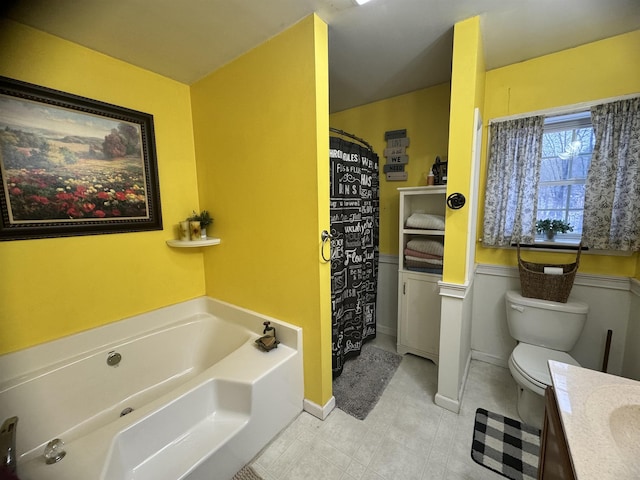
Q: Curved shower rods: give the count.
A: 1